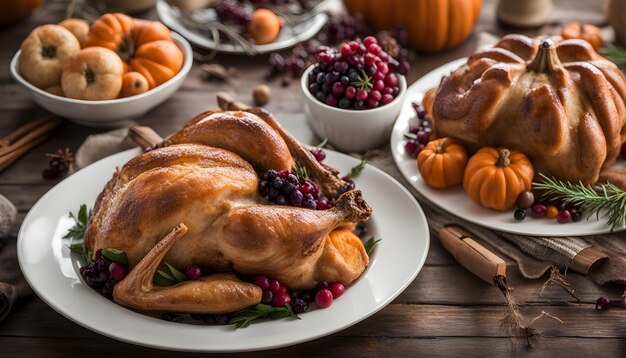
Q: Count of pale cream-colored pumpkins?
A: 2